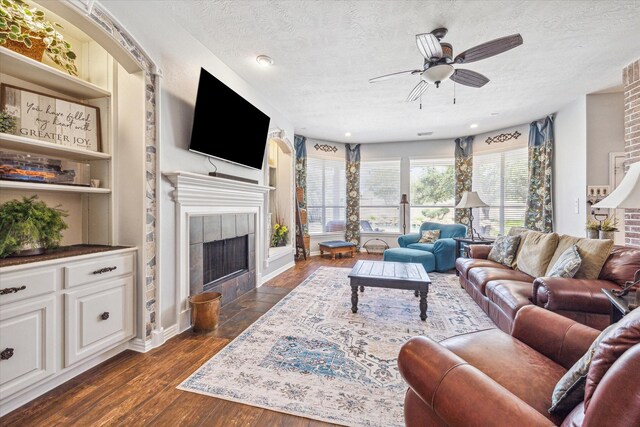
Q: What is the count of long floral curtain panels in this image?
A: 4